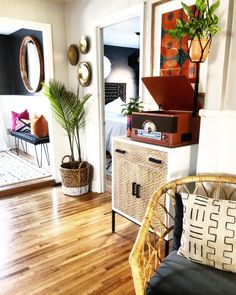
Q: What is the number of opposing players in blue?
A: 0